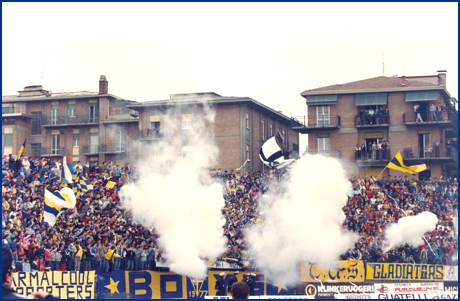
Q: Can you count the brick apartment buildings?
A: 3